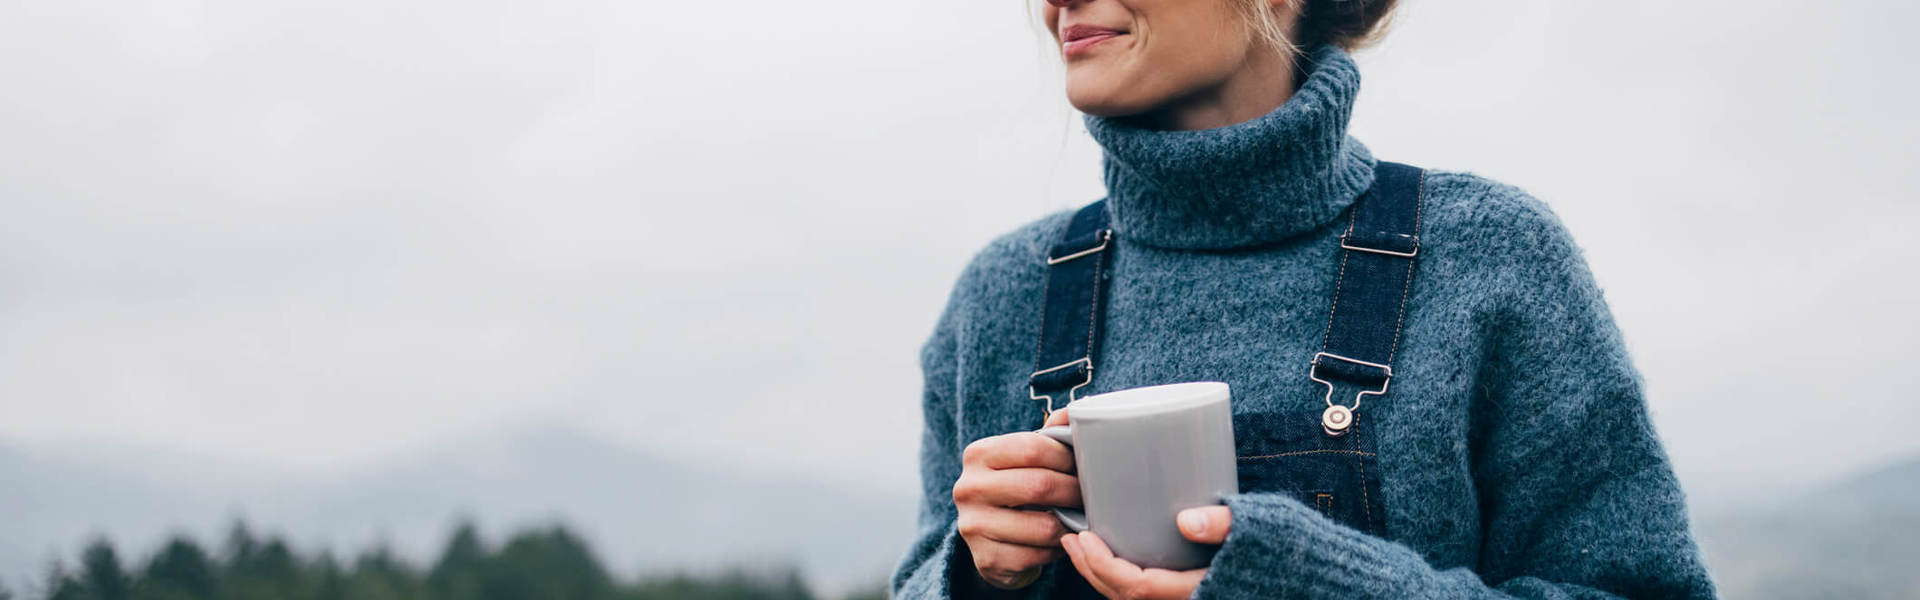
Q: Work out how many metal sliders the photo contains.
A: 2